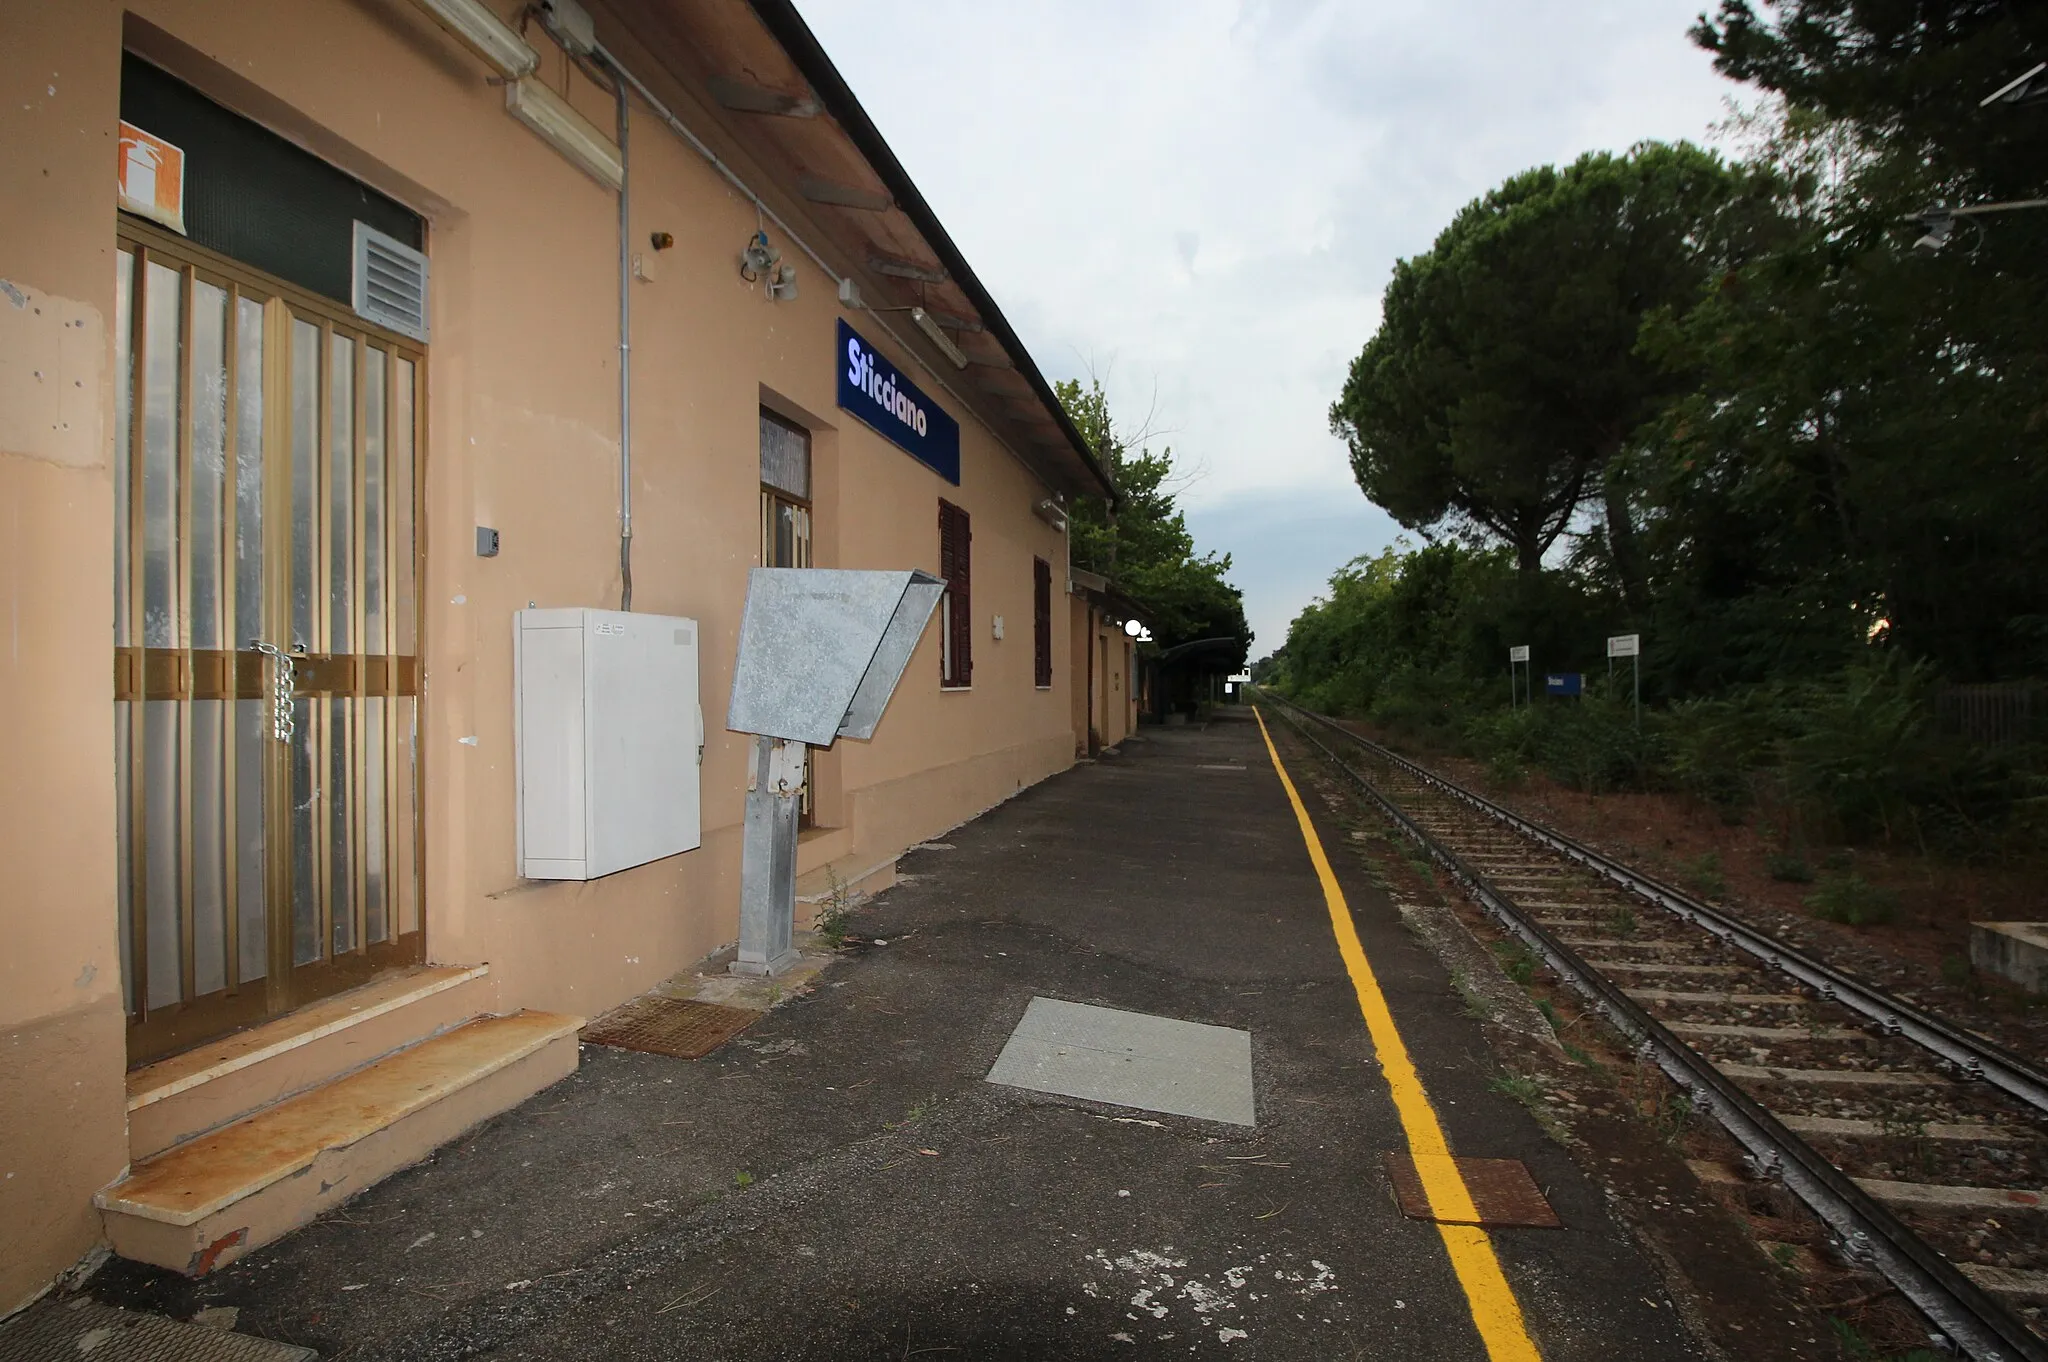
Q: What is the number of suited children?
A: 0